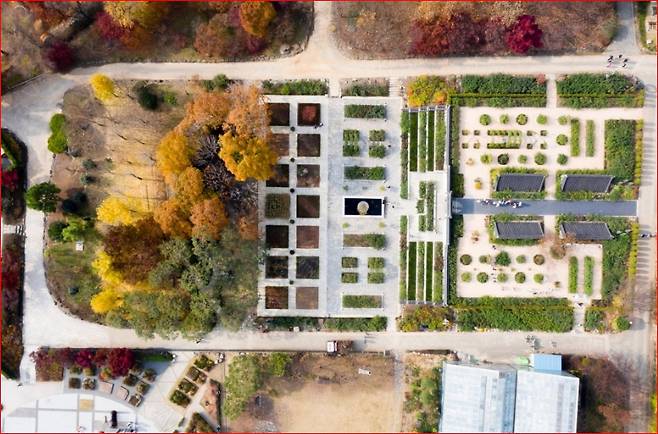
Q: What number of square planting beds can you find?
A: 14